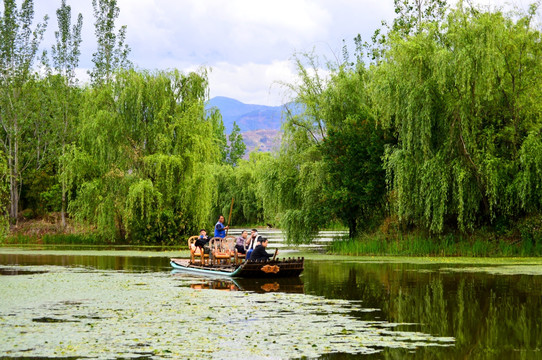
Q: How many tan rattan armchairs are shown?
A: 4